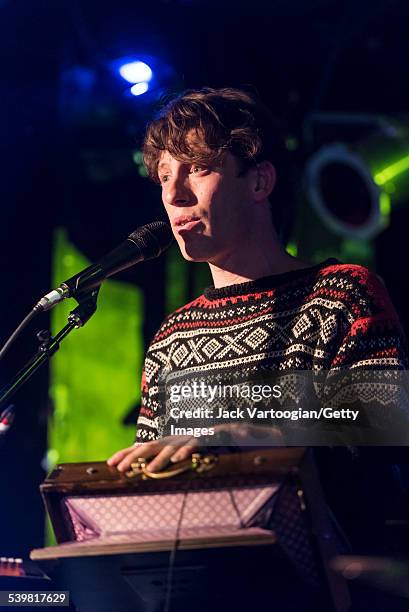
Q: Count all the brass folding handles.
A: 1